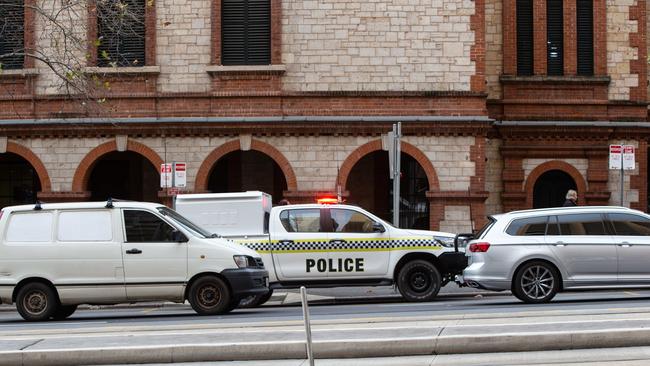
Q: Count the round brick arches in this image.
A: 5